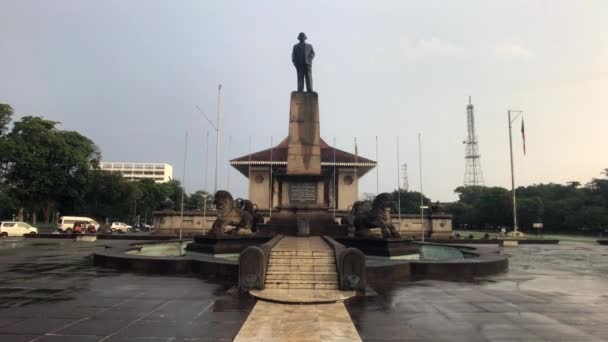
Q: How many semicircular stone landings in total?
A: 1